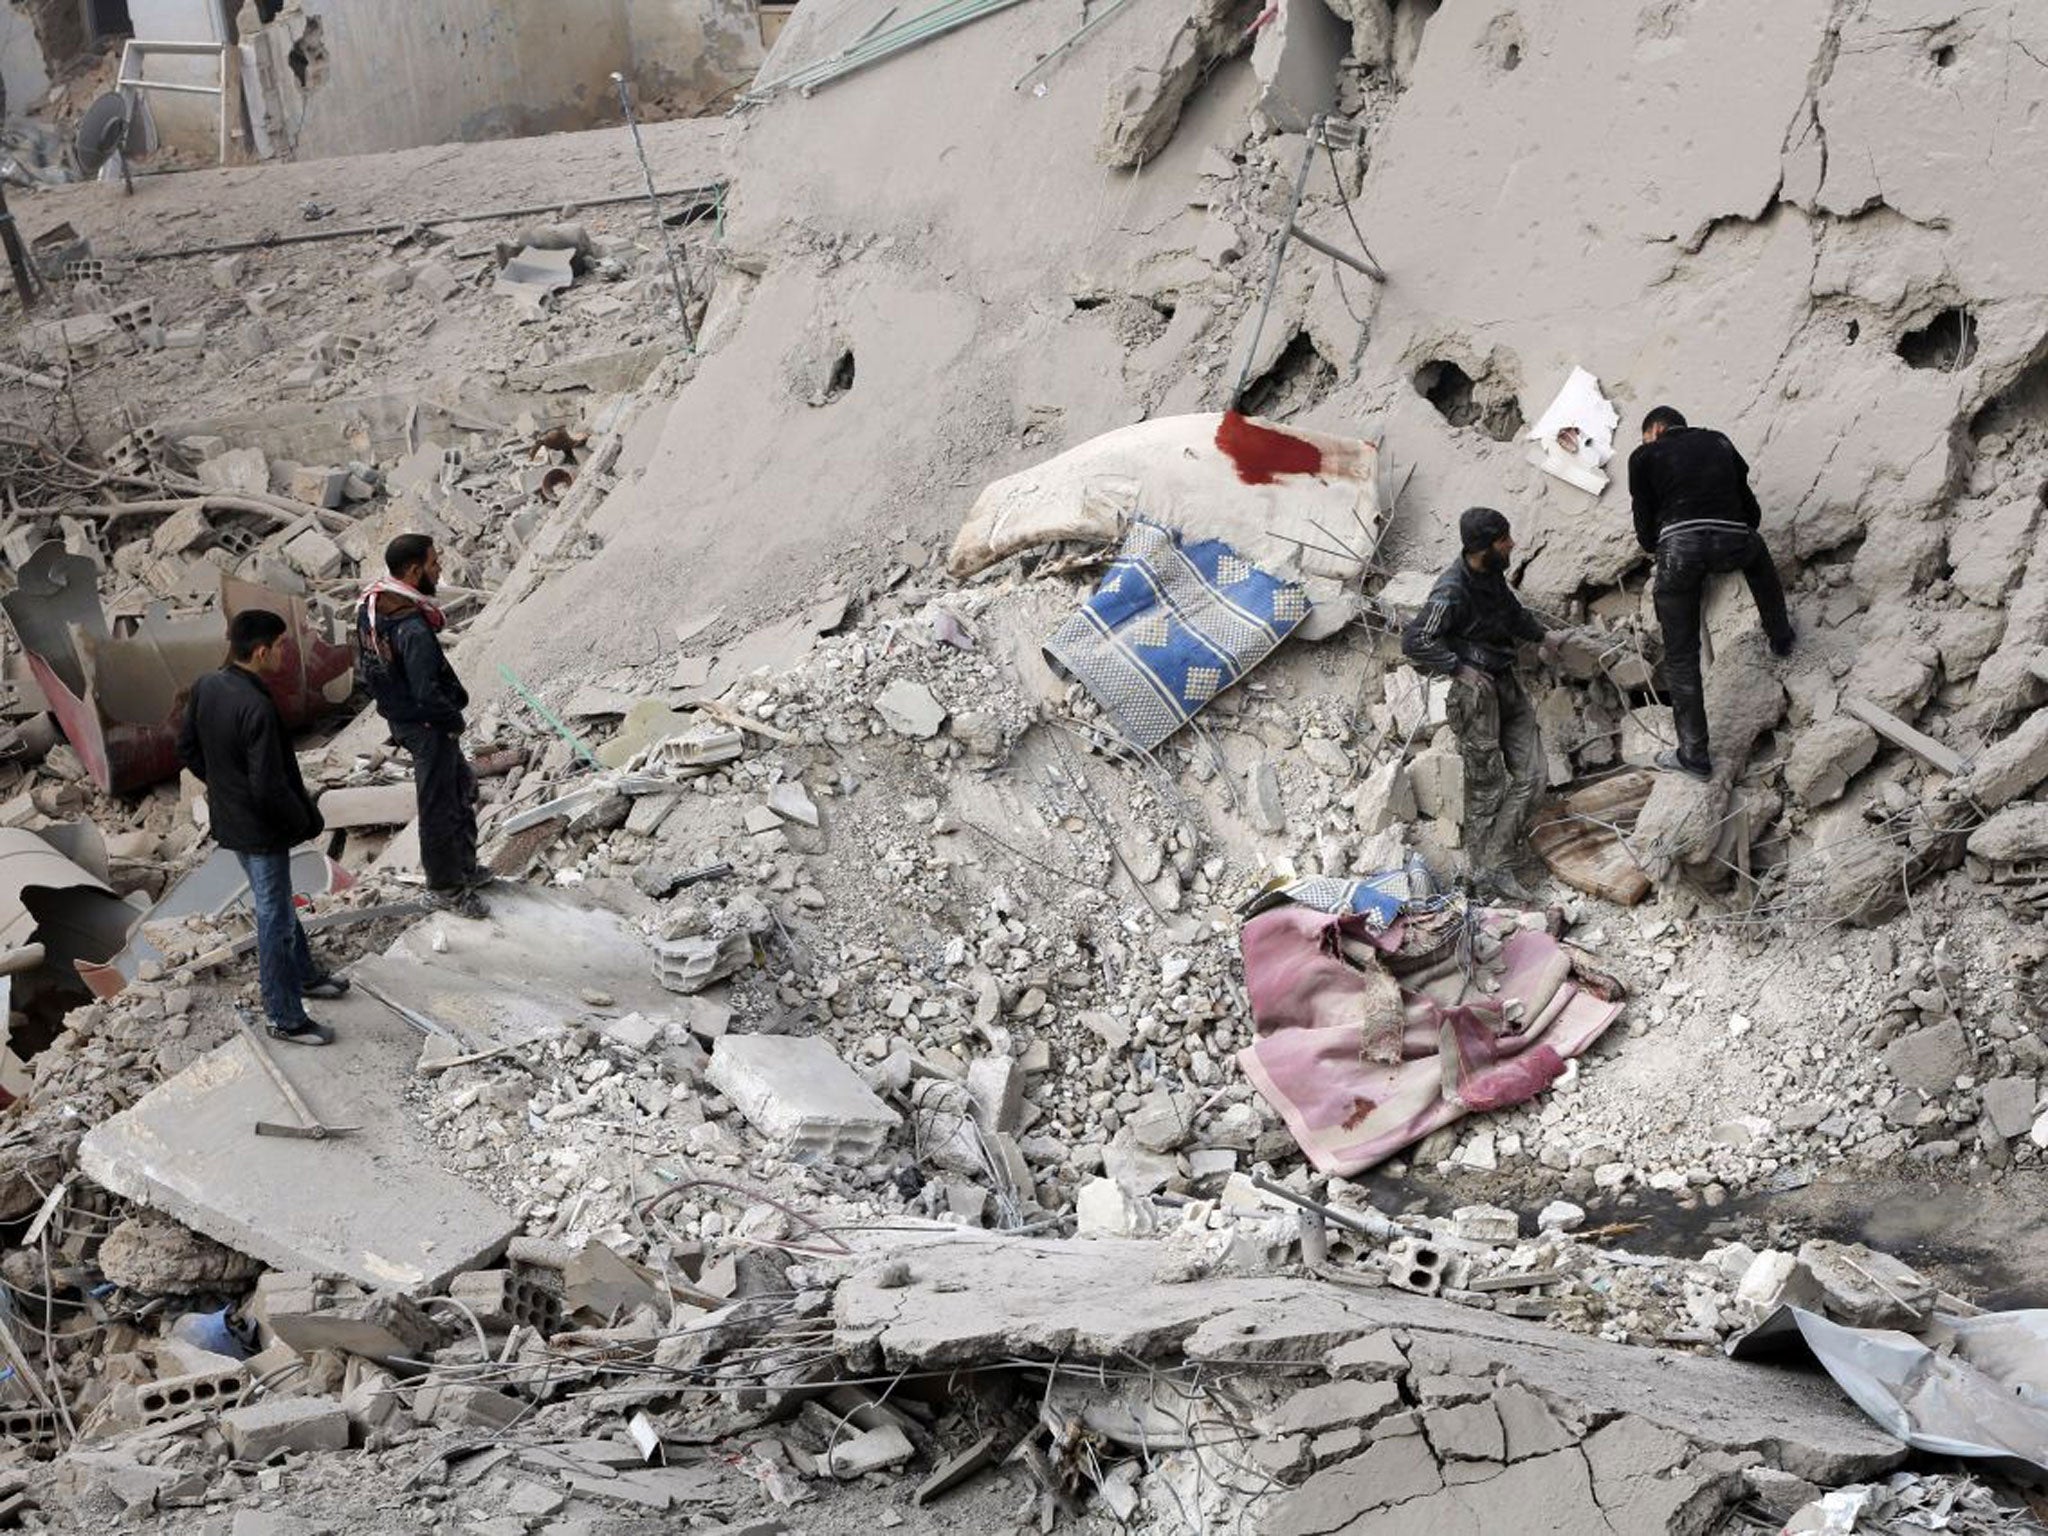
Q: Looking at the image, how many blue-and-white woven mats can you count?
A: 2